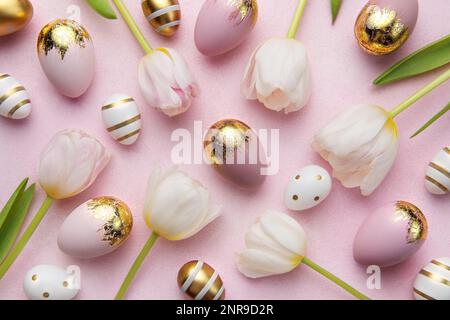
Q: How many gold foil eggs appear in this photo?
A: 6